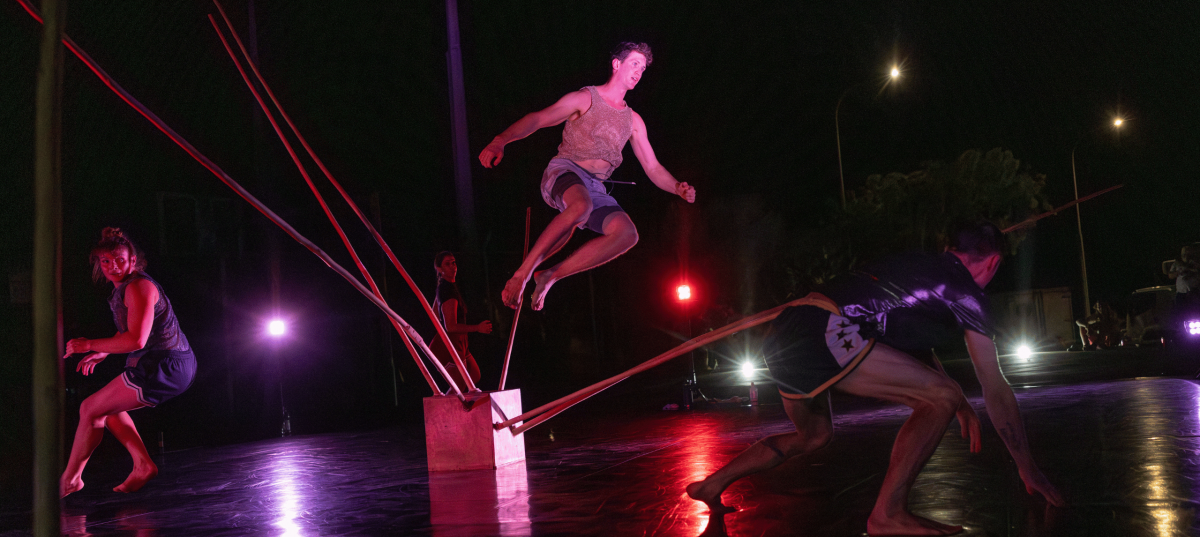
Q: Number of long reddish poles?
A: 6